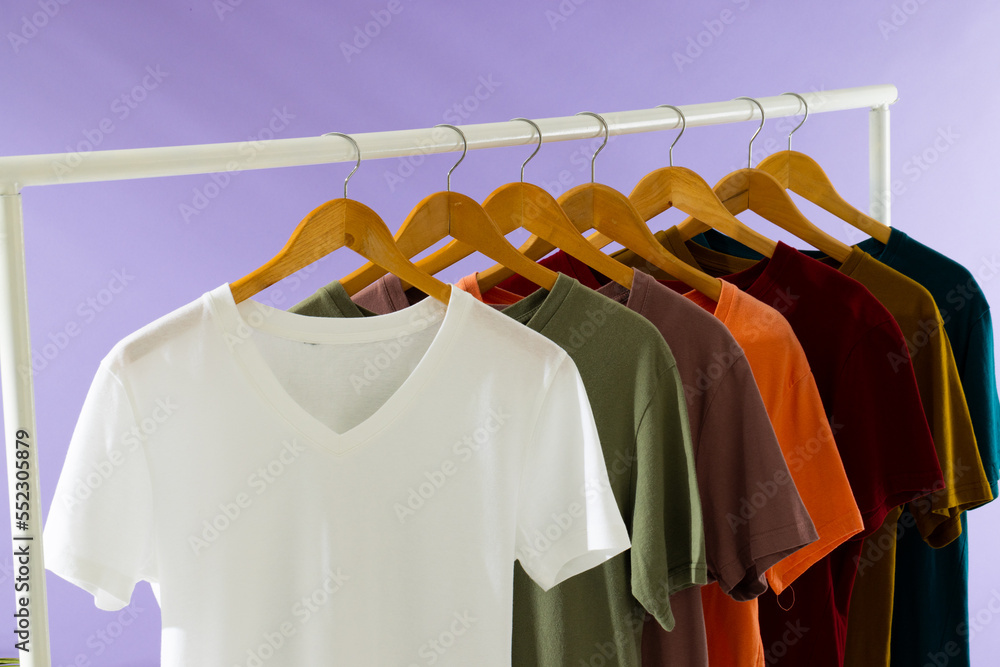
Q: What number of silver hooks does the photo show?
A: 7